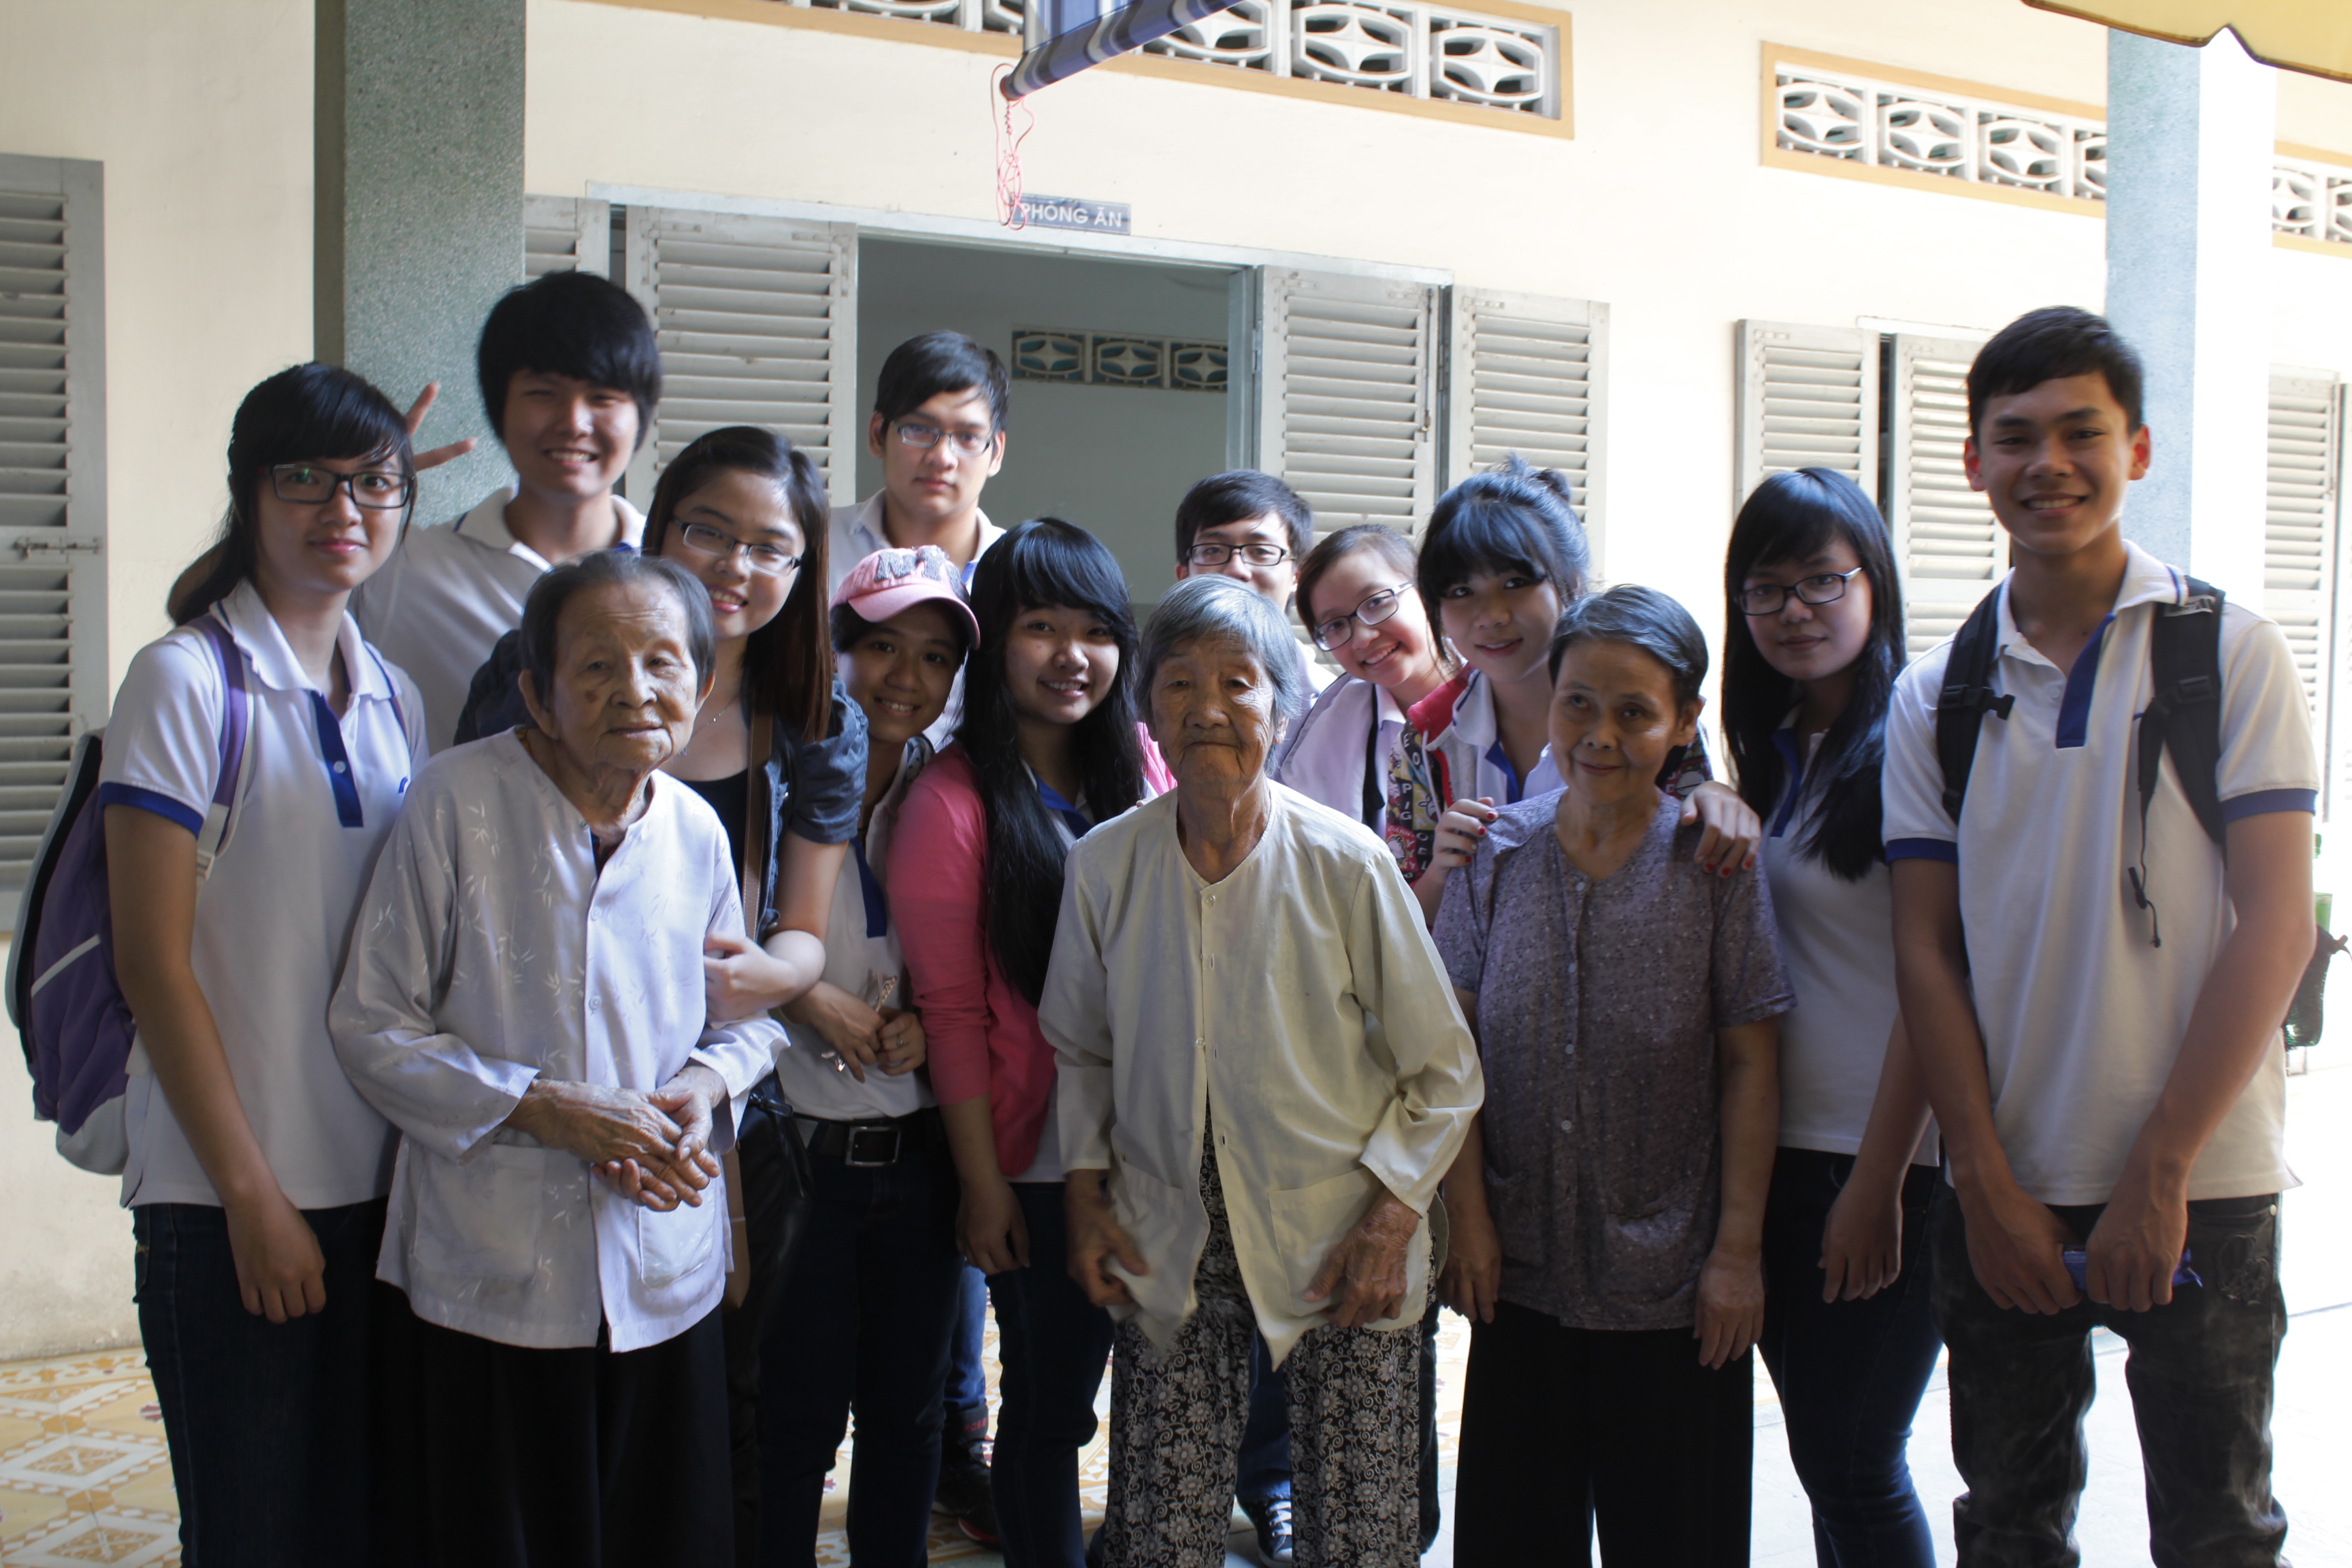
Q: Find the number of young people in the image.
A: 11